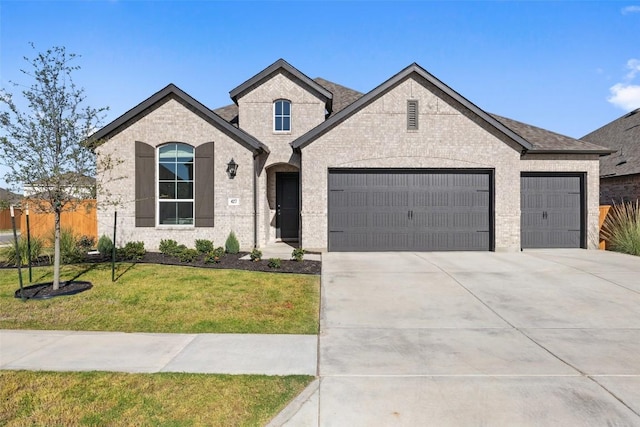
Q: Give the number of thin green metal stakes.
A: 3